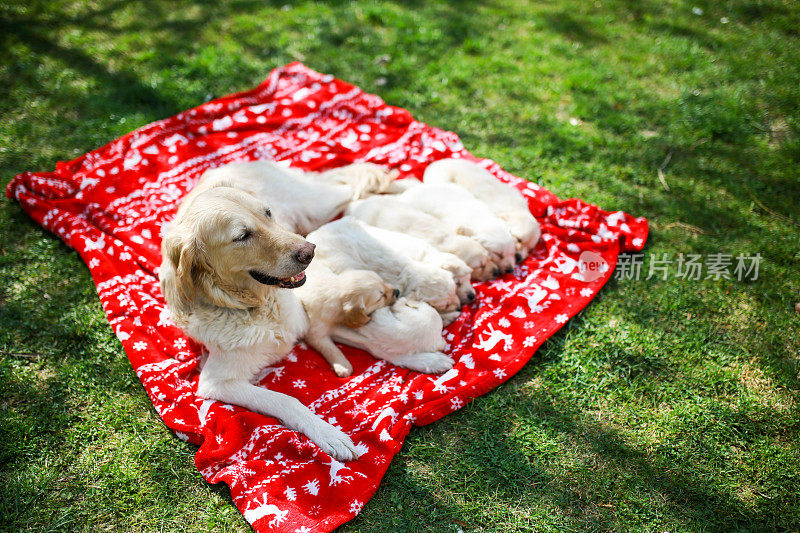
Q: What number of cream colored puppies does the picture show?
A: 7